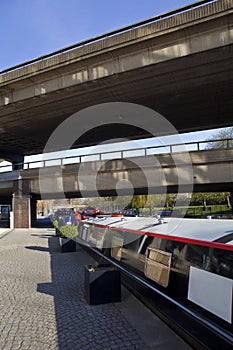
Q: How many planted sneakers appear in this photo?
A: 0